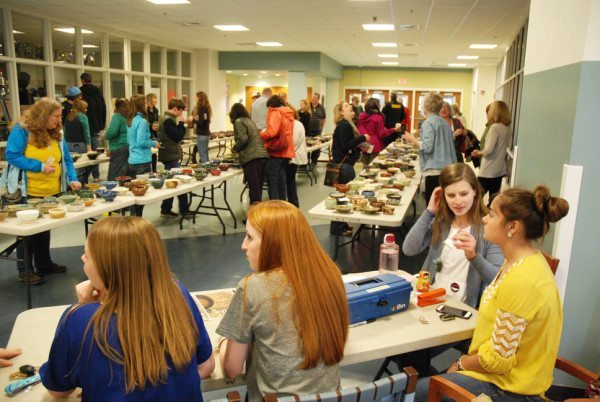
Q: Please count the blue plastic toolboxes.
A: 1